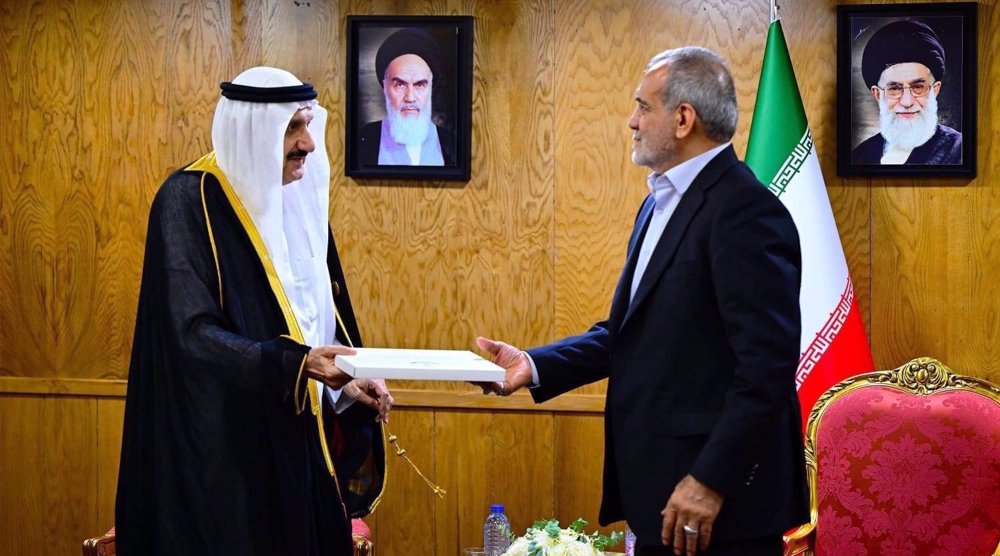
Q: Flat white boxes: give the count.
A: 1